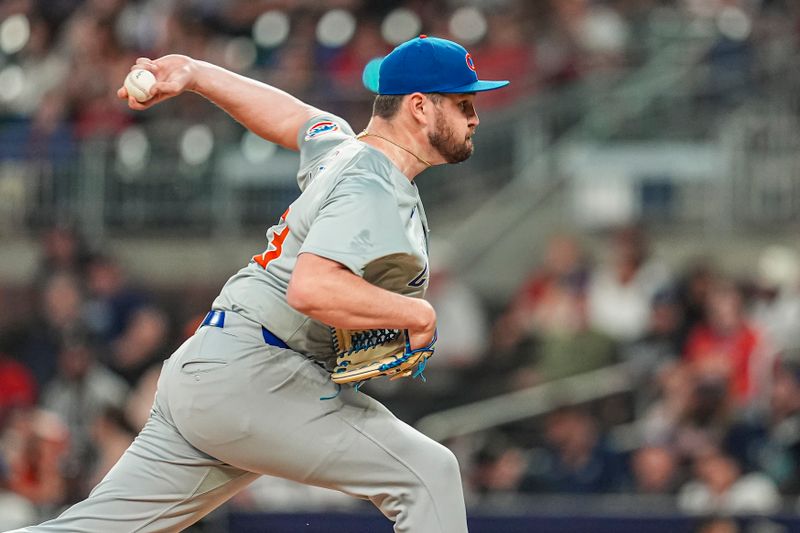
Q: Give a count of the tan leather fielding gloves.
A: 1